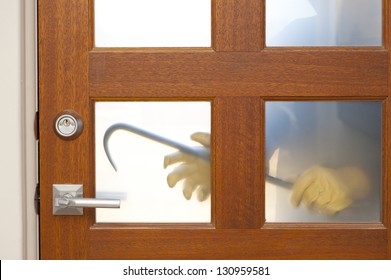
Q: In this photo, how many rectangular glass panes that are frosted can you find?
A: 4